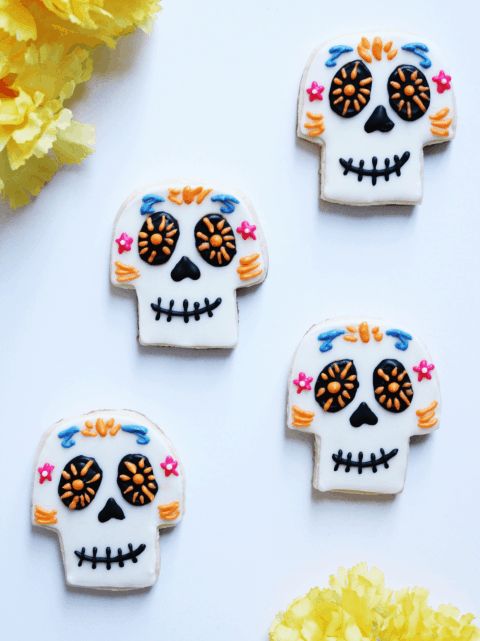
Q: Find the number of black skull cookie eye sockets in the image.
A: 8